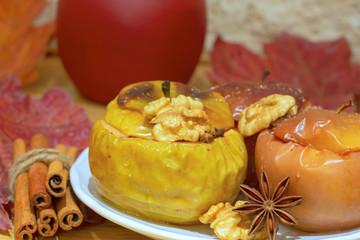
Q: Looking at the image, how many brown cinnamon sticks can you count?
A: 5